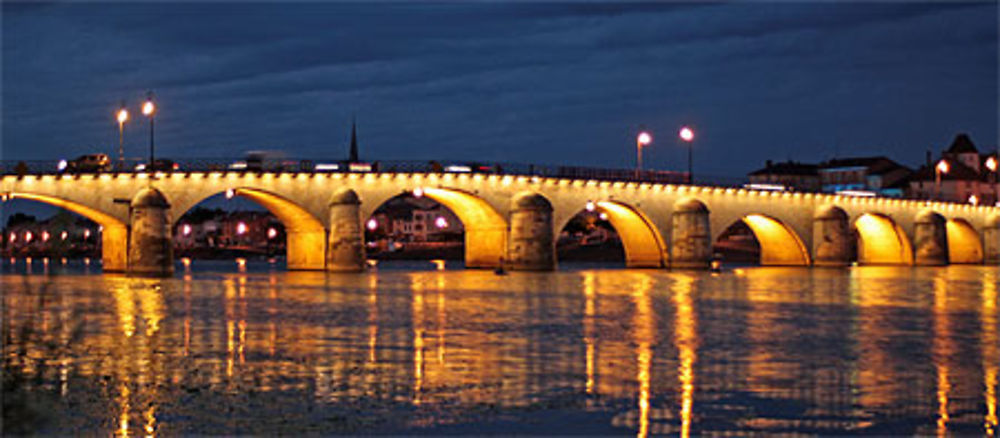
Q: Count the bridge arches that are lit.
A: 7